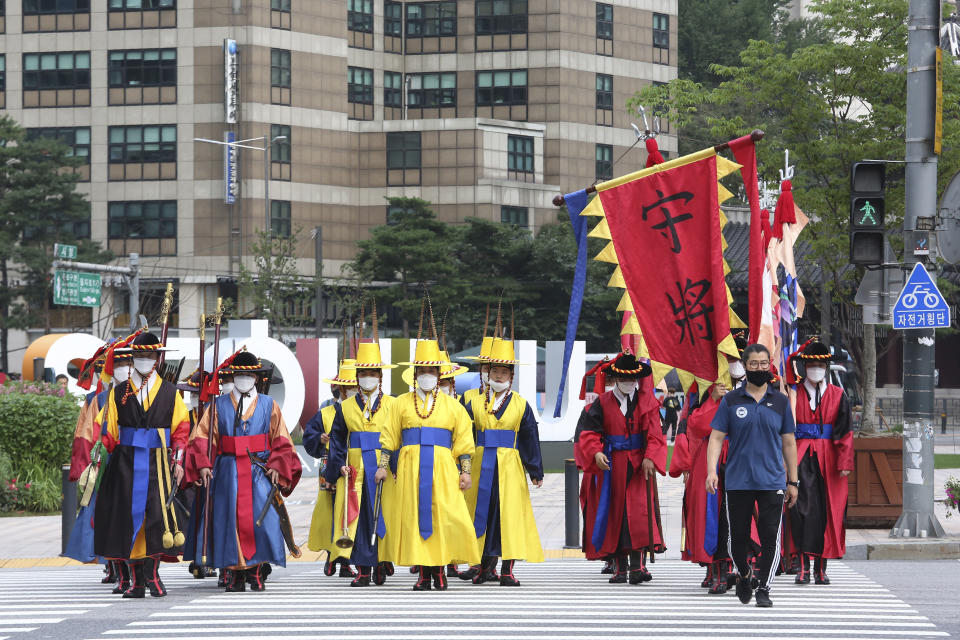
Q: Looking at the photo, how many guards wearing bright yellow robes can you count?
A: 6